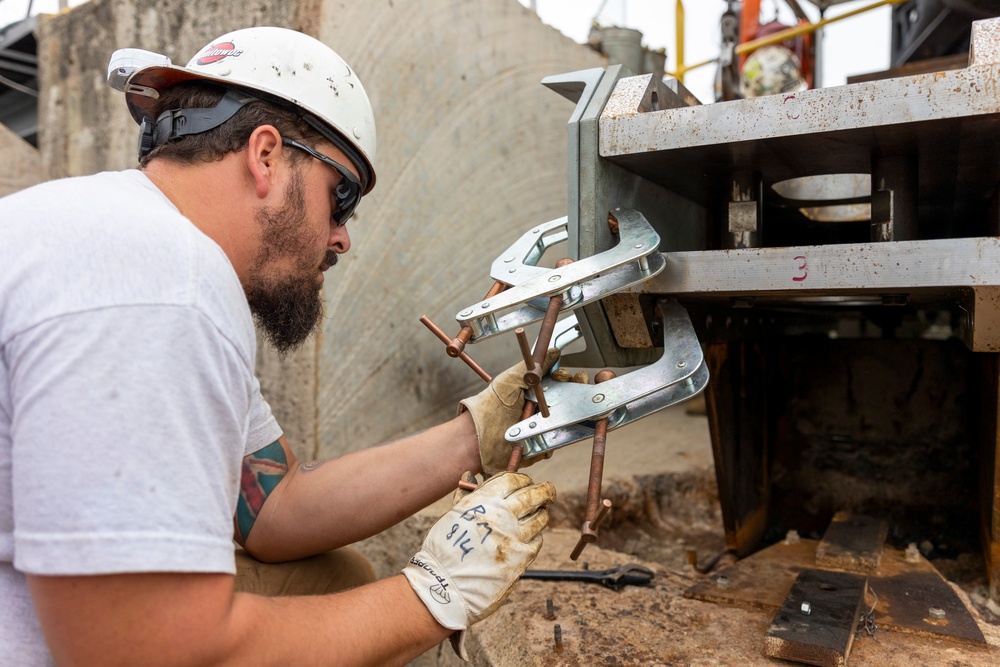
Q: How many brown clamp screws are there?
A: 4